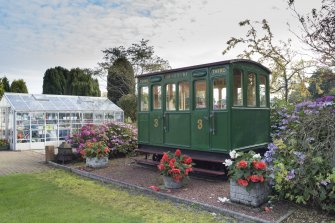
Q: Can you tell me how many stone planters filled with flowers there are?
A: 3